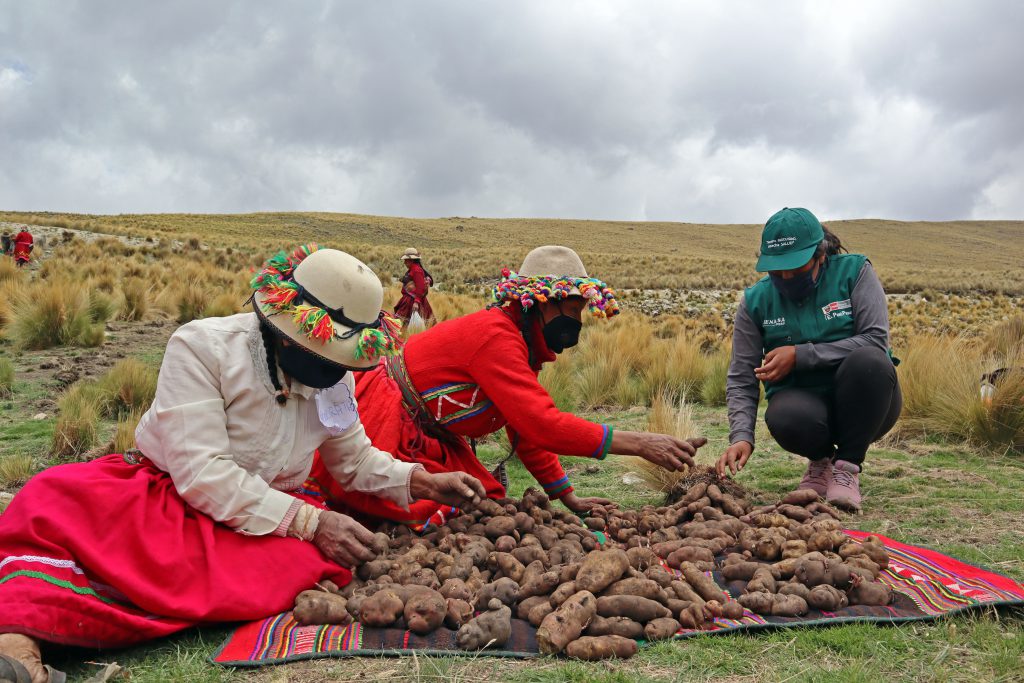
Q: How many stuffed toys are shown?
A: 0